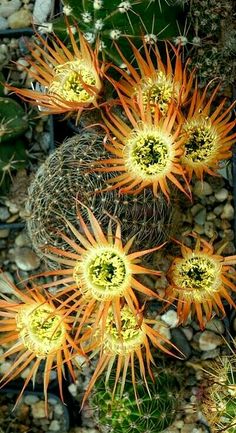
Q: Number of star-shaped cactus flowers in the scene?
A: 8